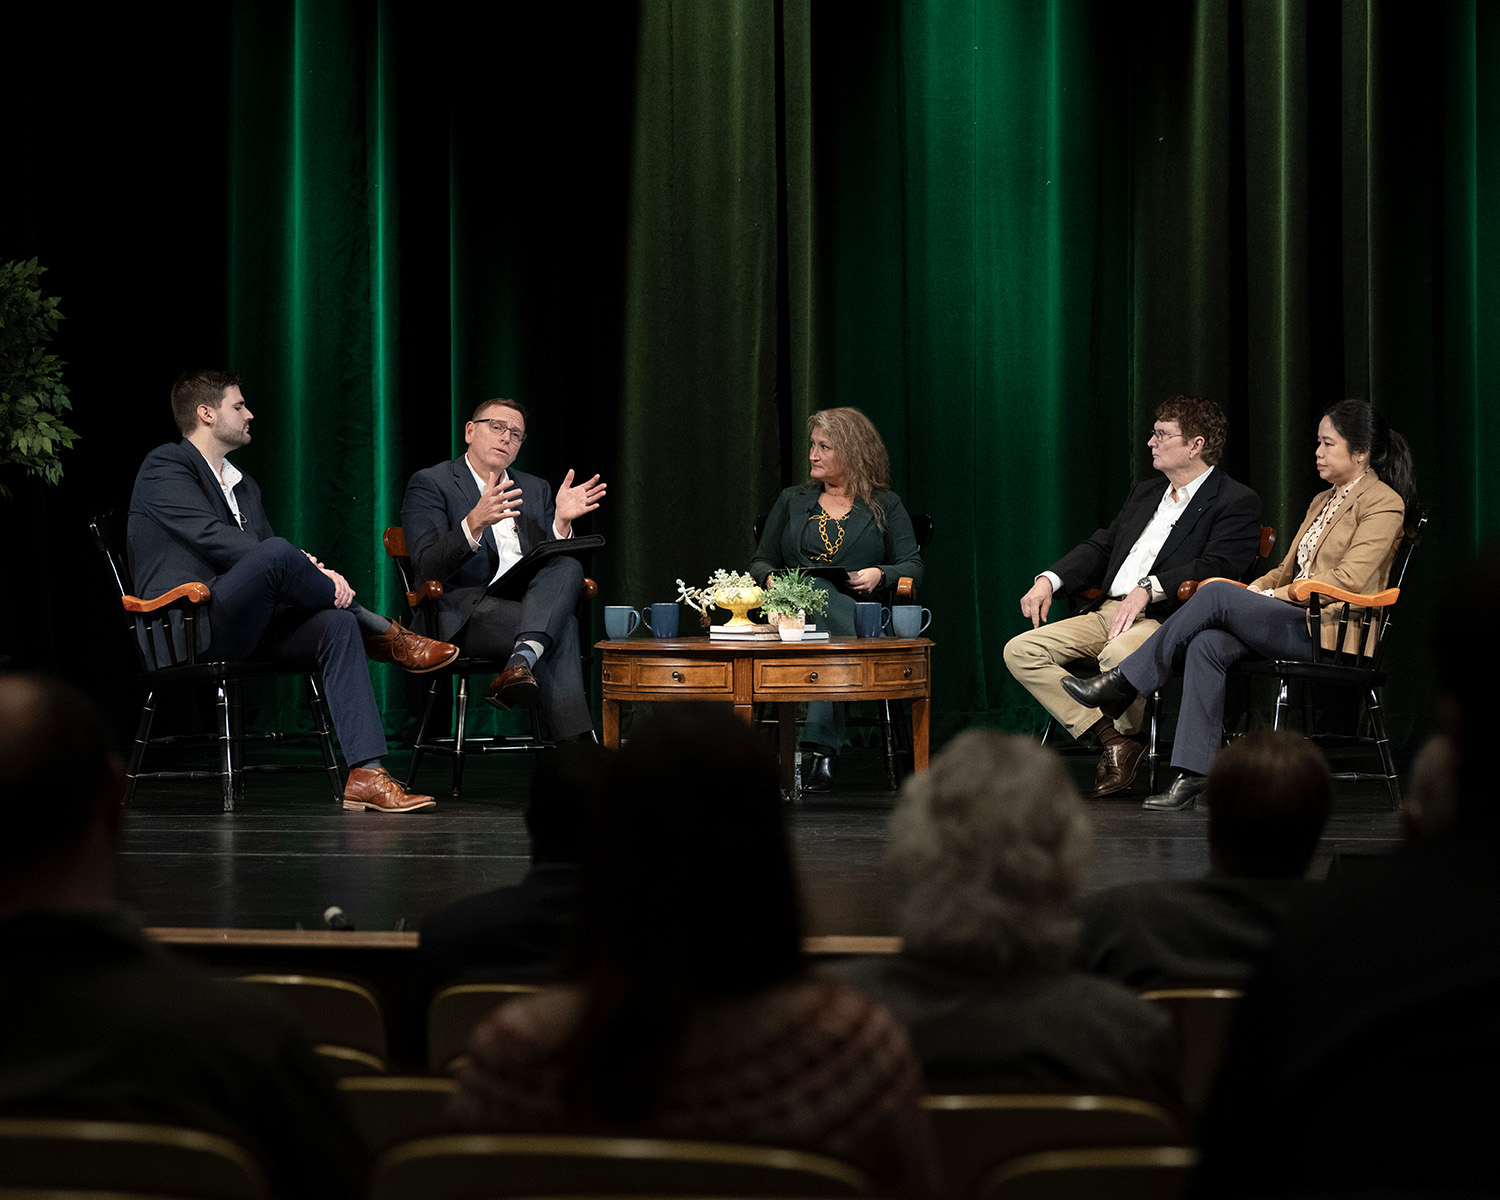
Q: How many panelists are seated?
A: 5